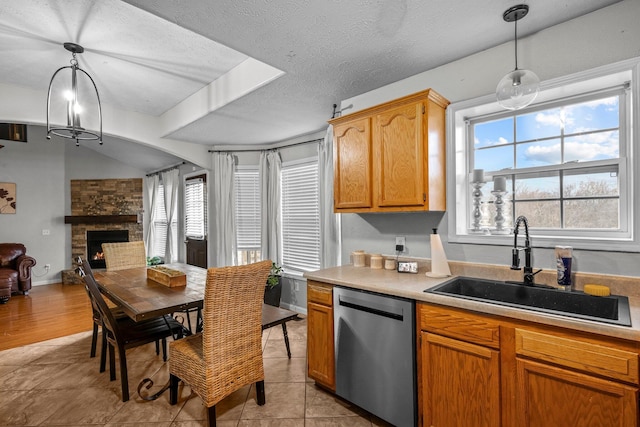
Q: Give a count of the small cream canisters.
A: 3